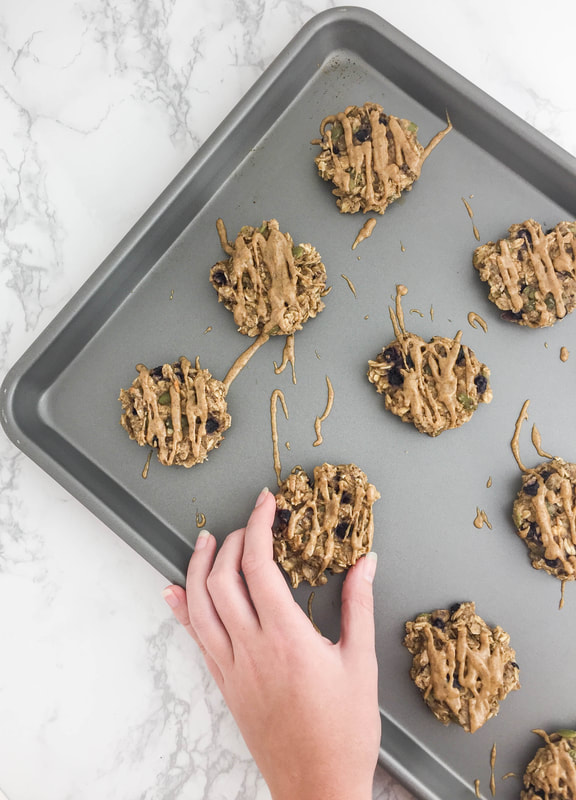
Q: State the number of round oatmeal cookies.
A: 9